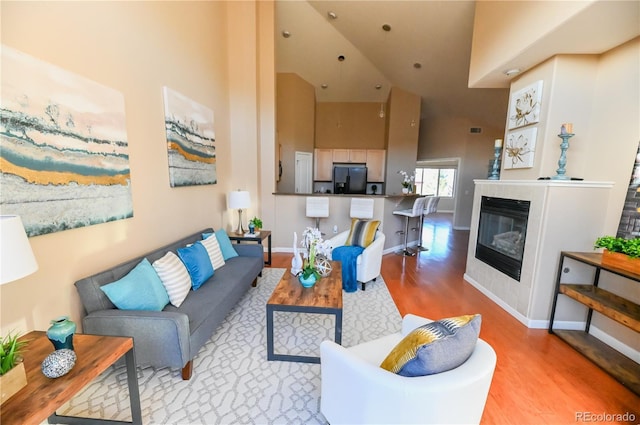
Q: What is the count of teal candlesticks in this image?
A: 2